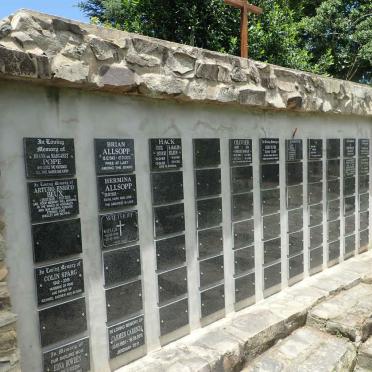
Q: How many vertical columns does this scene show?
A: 11